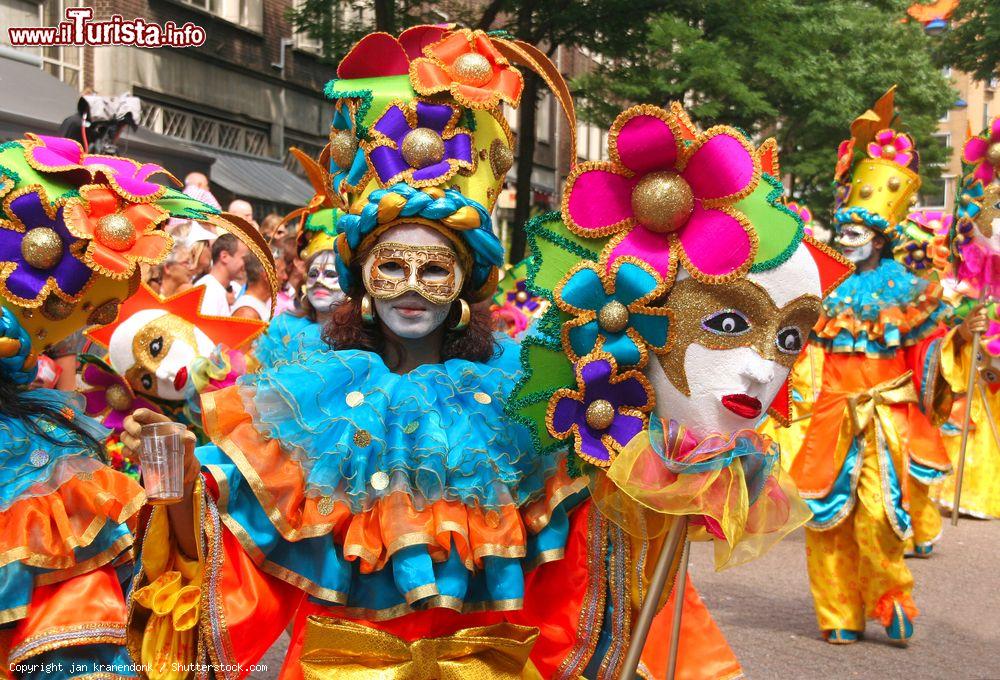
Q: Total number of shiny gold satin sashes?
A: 2